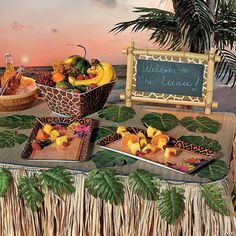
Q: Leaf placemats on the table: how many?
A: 9